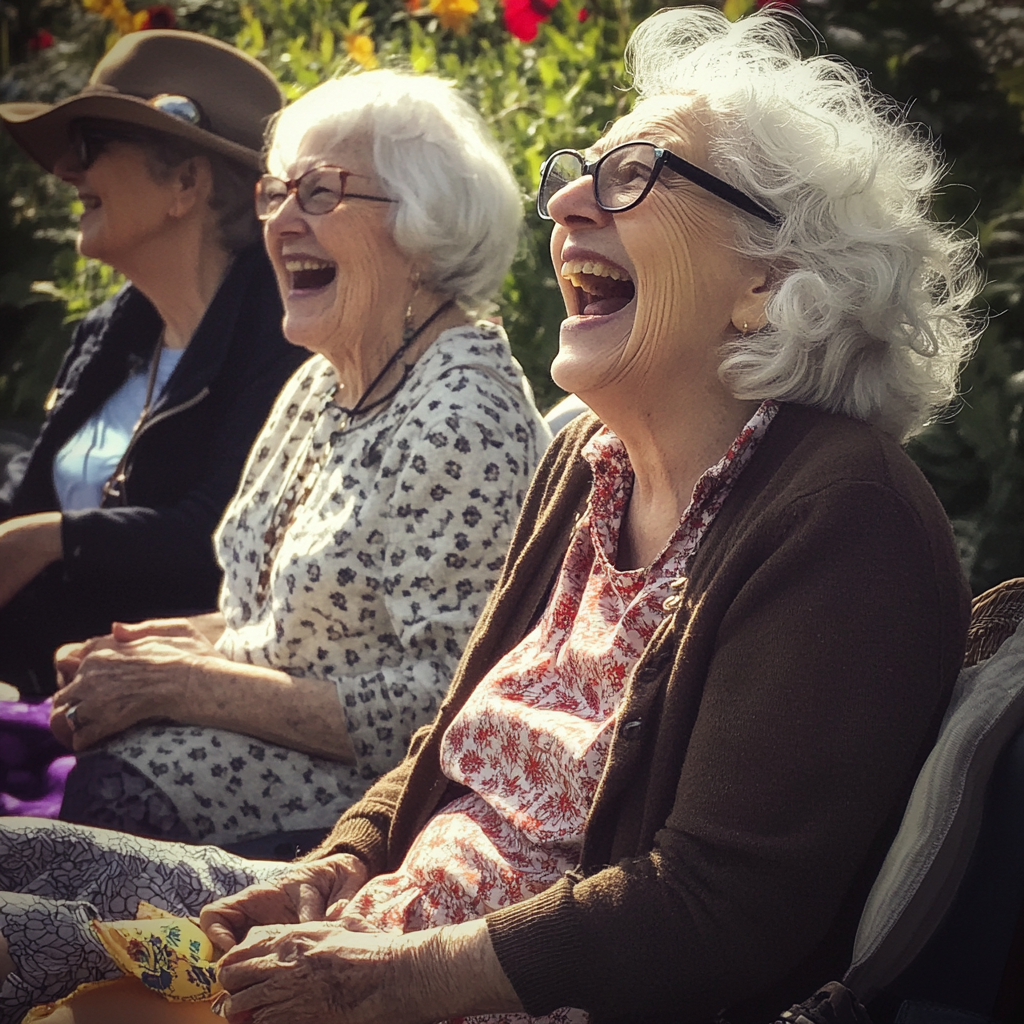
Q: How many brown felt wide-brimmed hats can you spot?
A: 1